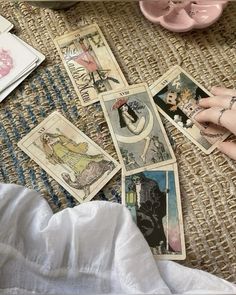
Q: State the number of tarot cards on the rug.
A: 5